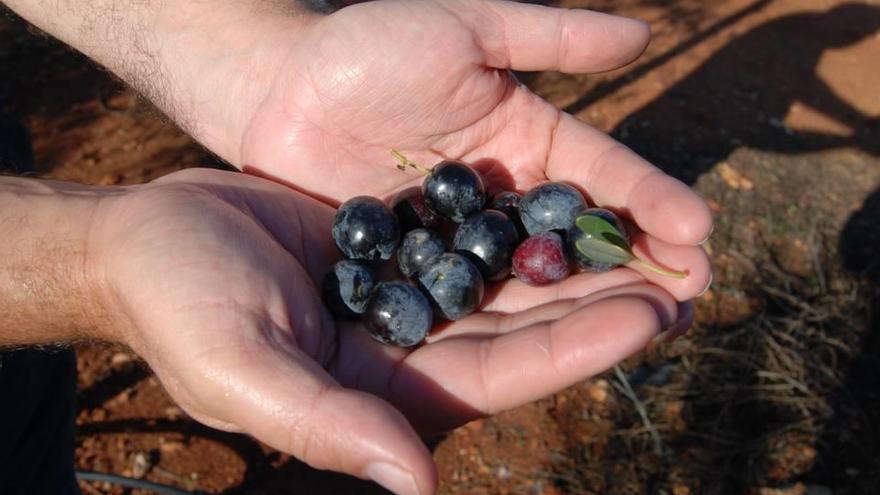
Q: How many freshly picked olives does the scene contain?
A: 12